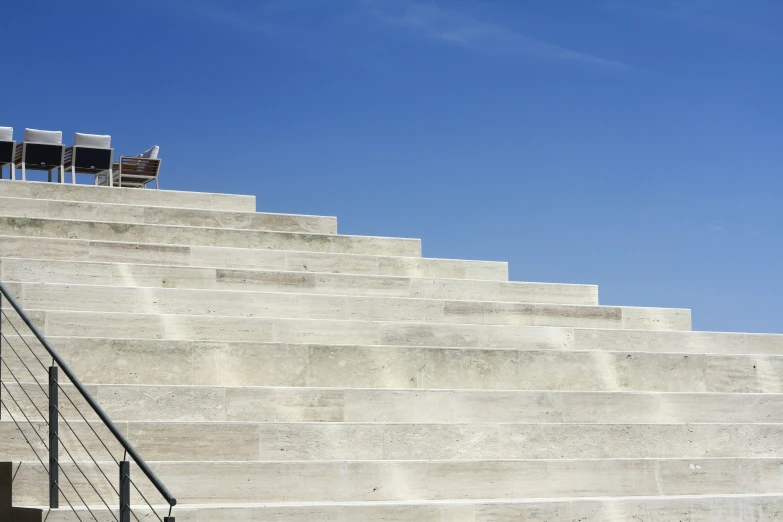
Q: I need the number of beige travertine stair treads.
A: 12